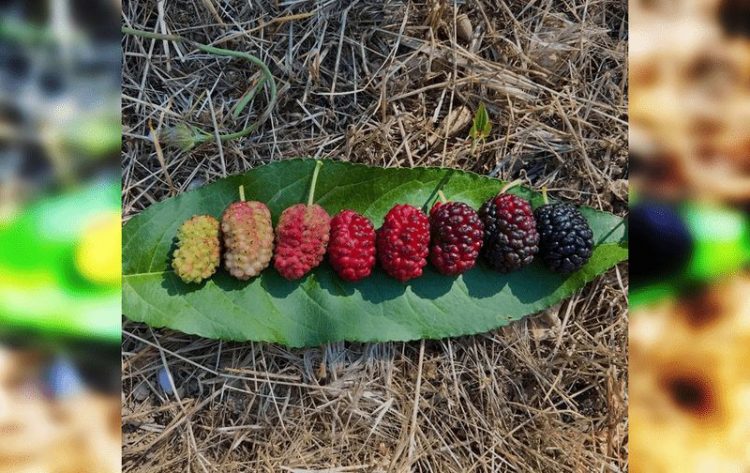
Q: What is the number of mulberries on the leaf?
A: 8